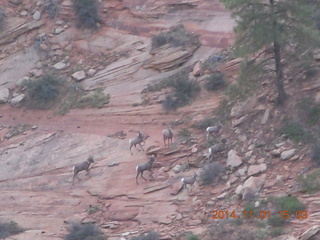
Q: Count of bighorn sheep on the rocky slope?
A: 7